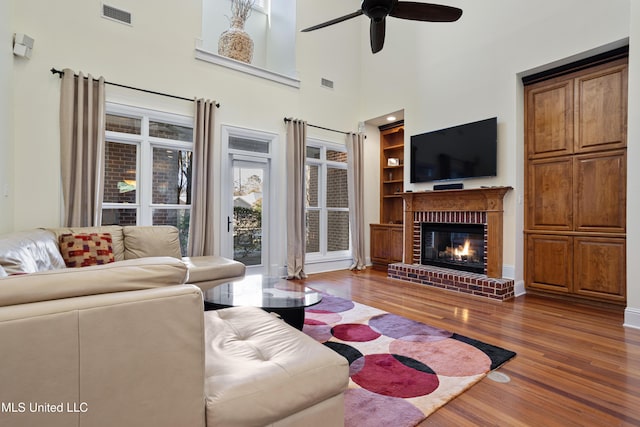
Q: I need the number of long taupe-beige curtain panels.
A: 4